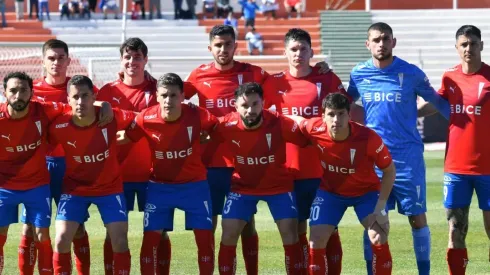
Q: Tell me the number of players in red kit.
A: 10